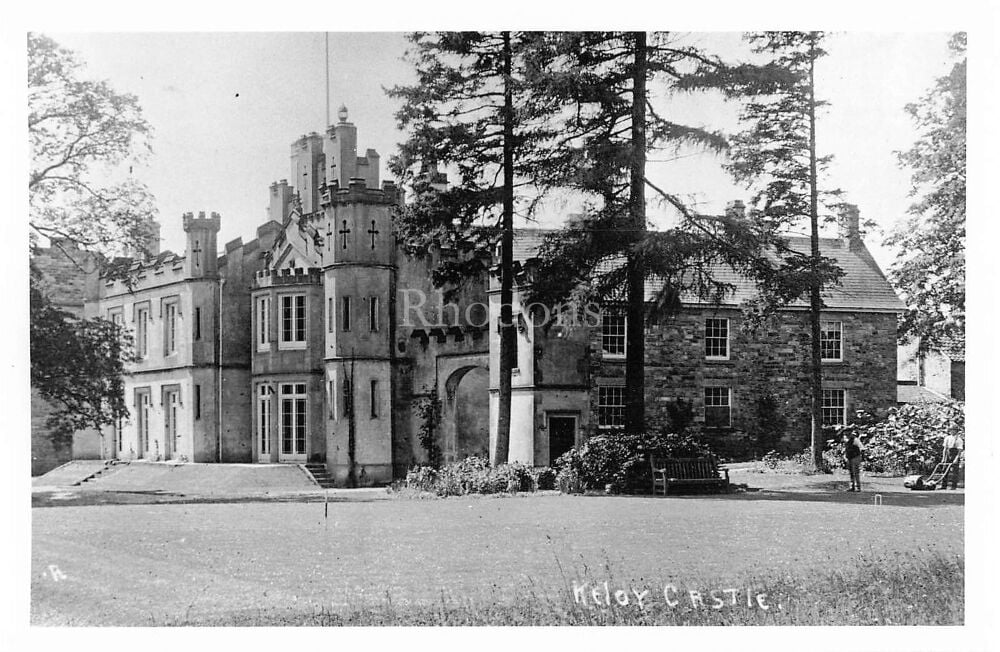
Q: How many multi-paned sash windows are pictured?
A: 6